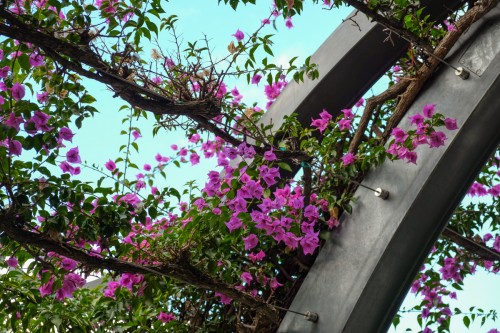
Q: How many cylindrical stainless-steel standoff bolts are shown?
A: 3